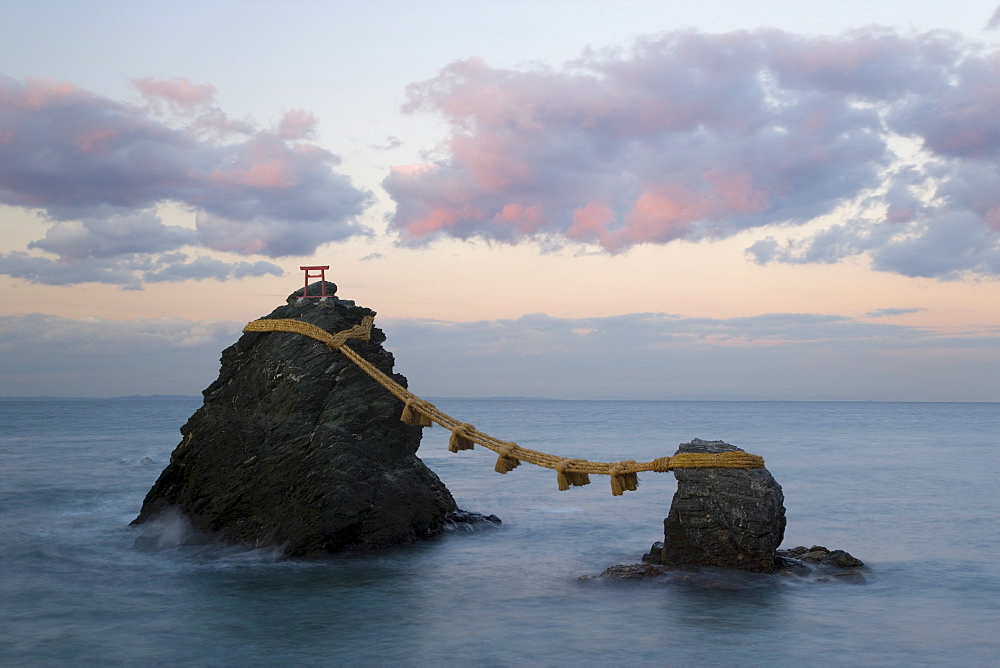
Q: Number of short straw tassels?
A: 5